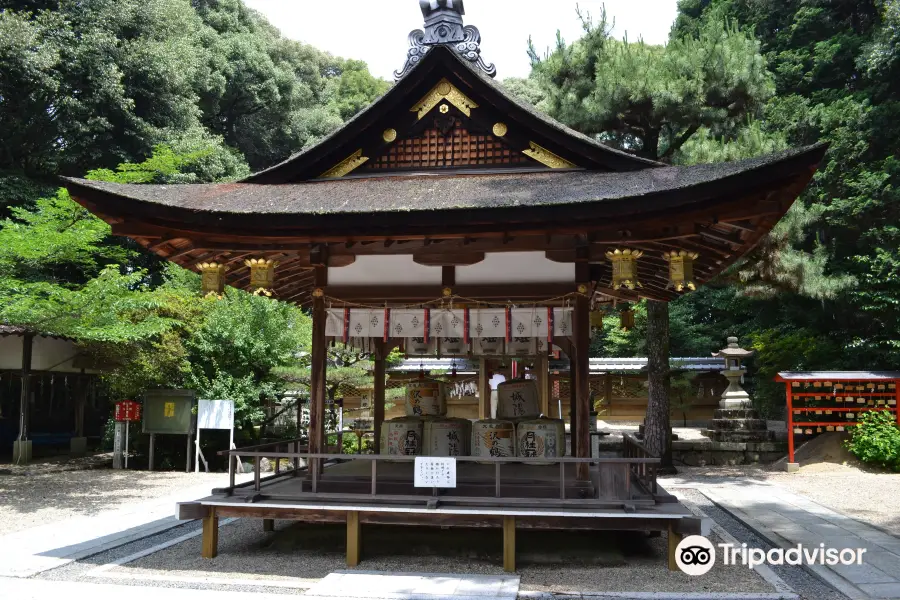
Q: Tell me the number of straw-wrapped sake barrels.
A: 6